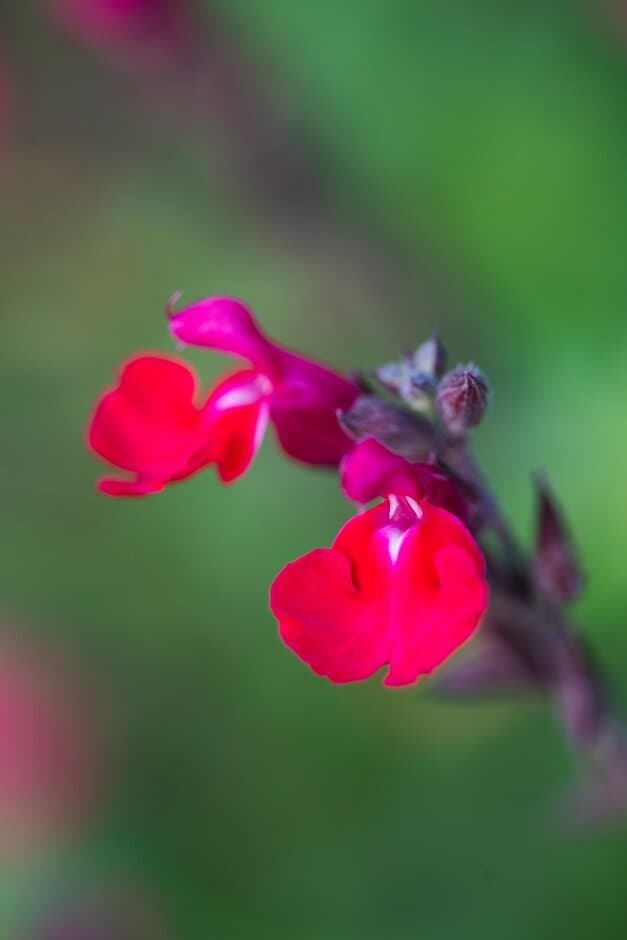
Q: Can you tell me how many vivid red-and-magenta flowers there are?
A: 2